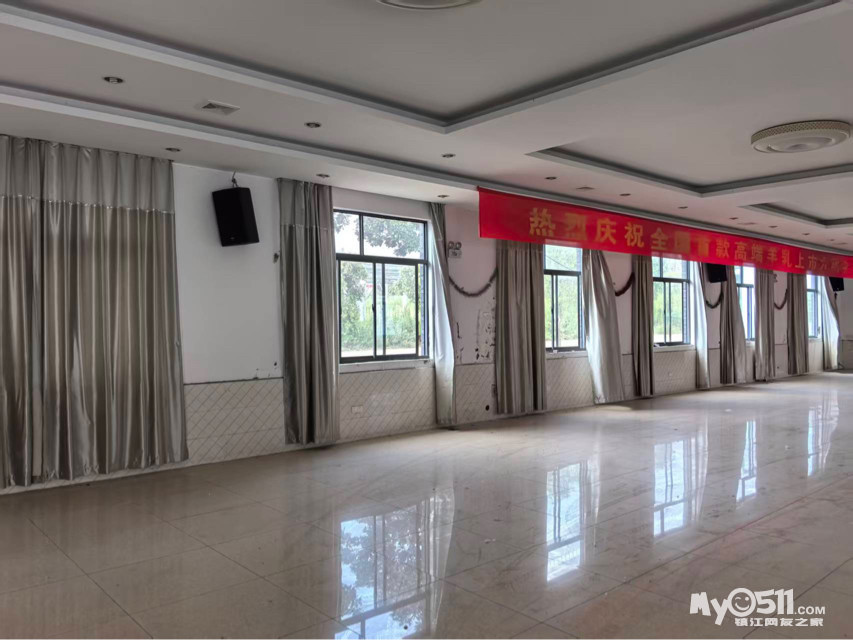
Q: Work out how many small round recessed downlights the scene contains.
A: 13